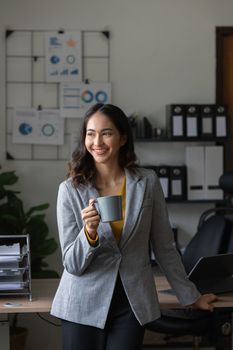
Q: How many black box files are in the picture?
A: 6